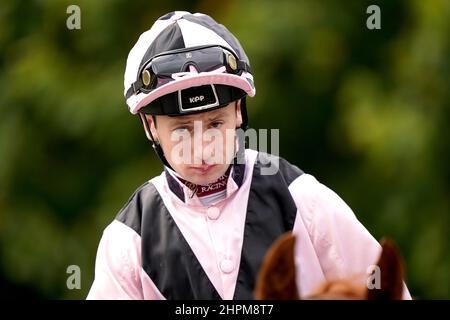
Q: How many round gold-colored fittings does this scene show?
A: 2